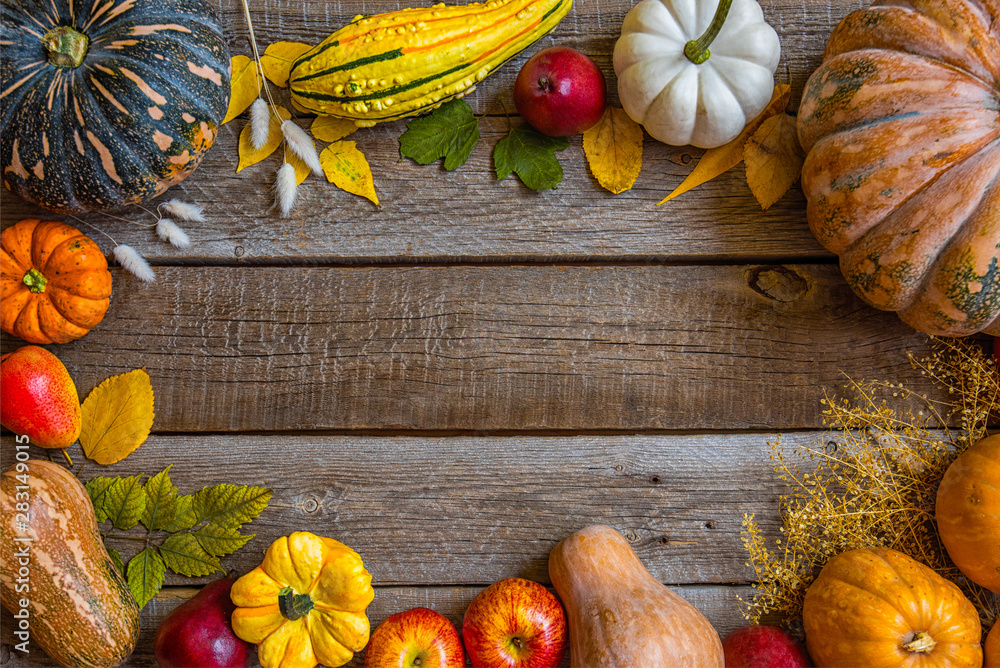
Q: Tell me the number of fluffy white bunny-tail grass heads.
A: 6